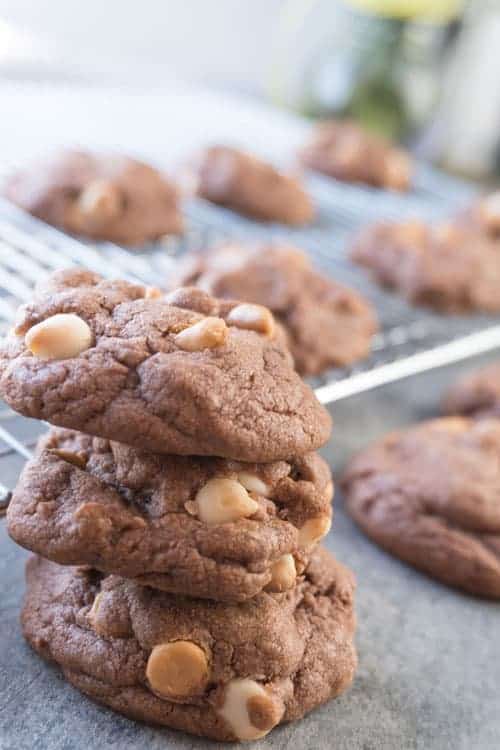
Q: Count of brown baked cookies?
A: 11